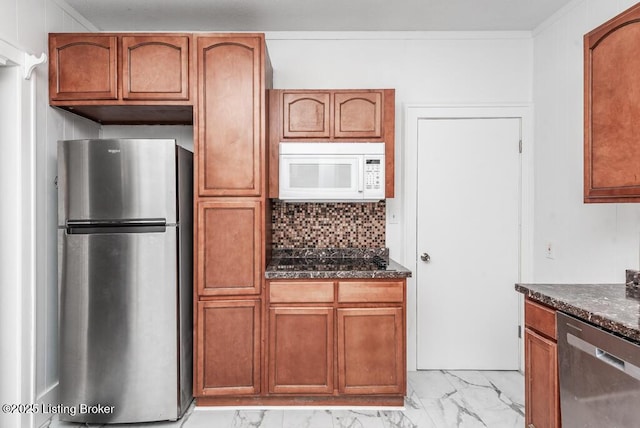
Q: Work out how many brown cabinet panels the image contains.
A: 14